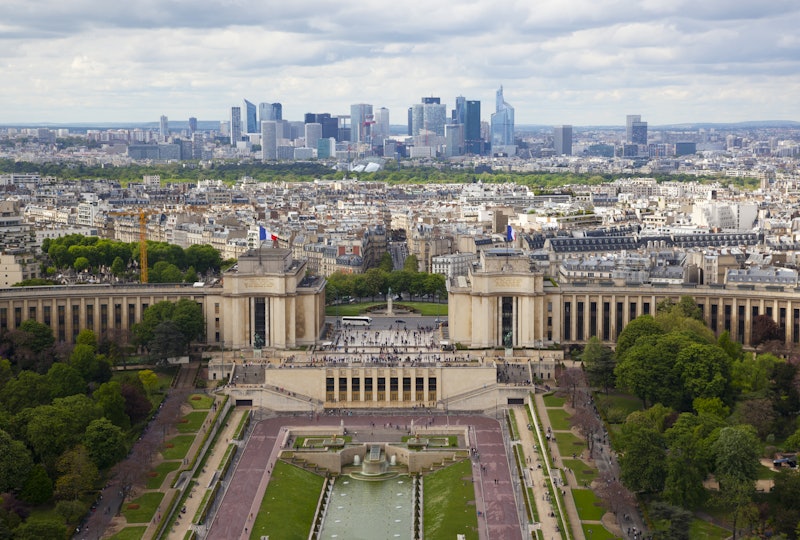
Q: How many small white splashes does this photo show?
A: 10